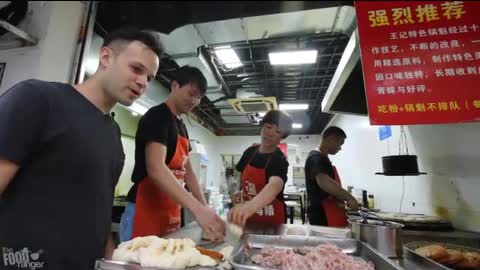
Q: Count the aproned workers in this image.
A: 3